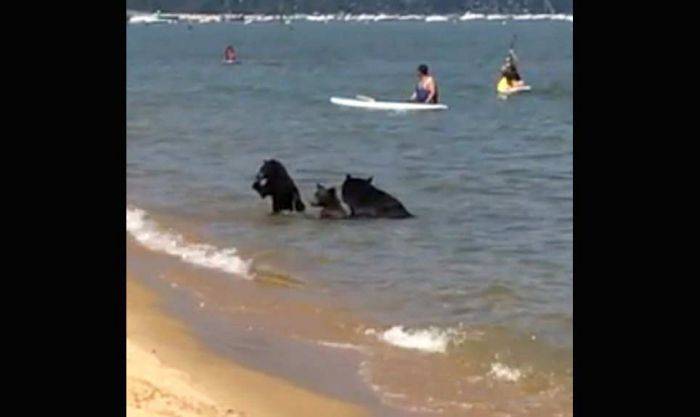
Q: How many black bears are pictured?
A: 3